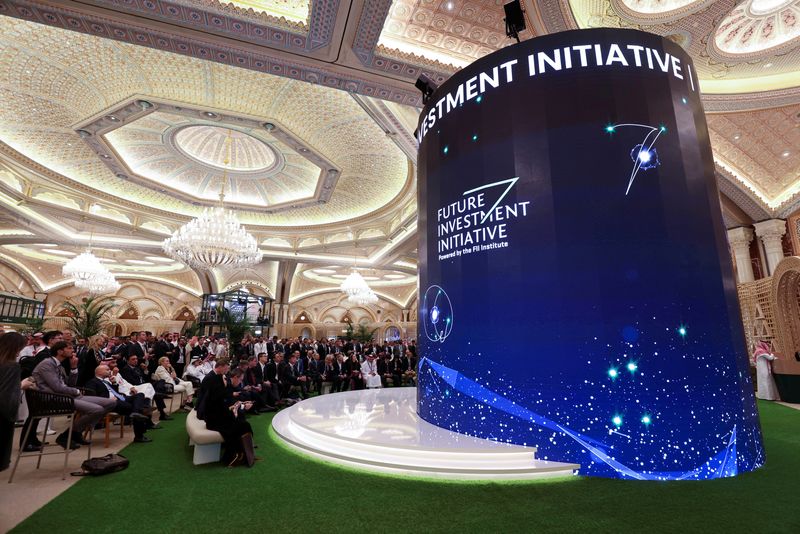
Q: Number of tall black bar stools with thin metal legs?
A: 1